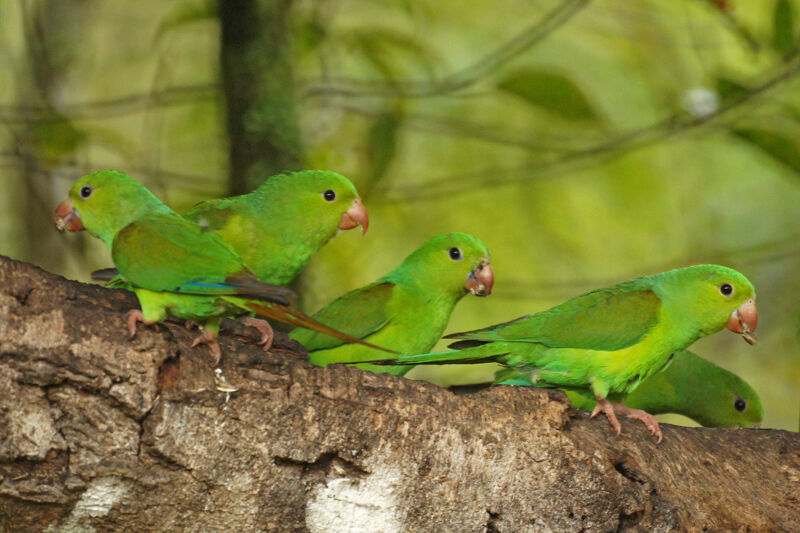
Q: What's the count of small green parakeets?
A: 5